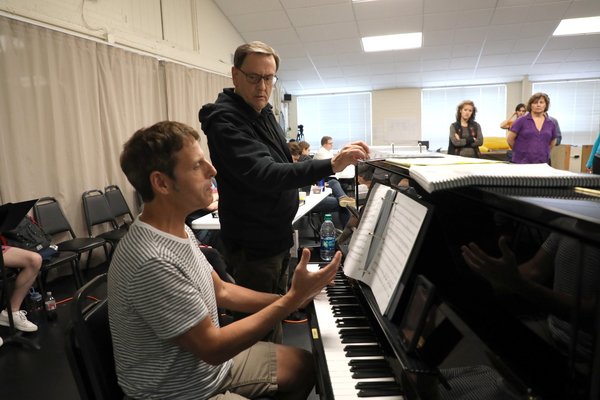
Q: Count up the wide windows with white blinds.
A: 3